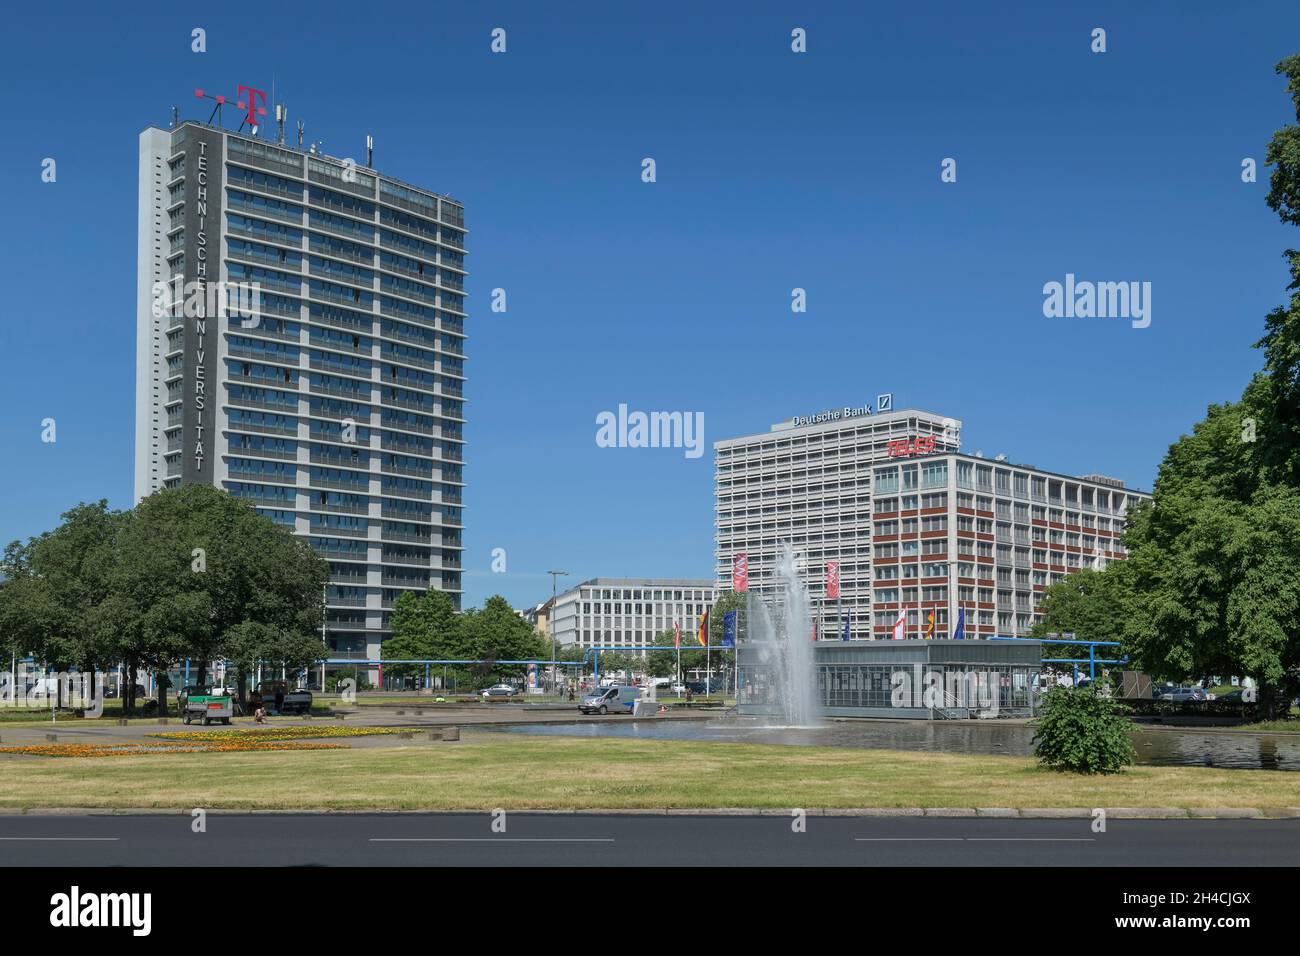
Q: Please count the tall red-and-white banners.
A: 2